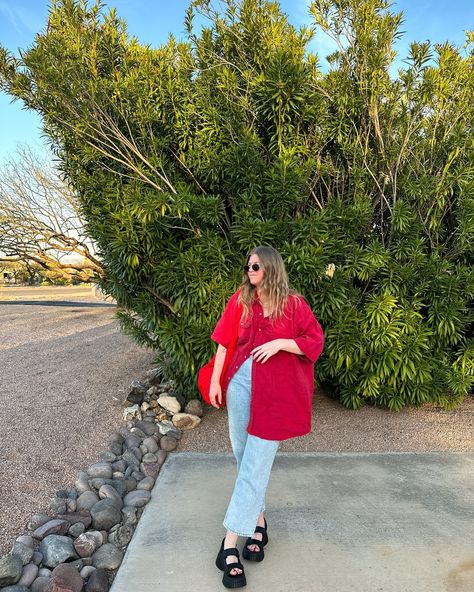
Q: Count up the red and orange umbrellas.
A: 0